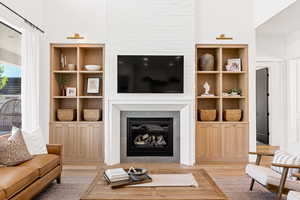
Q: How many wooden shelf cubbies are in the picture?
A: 12